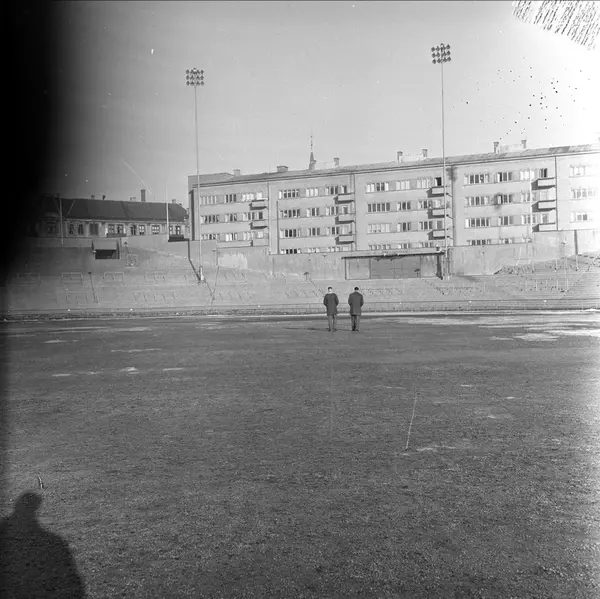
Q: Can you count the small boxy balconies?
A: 12